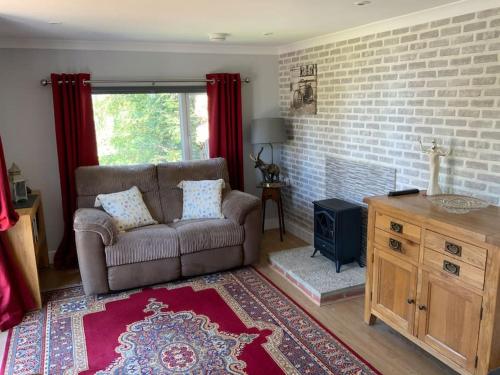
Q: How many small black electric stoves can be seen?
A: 1